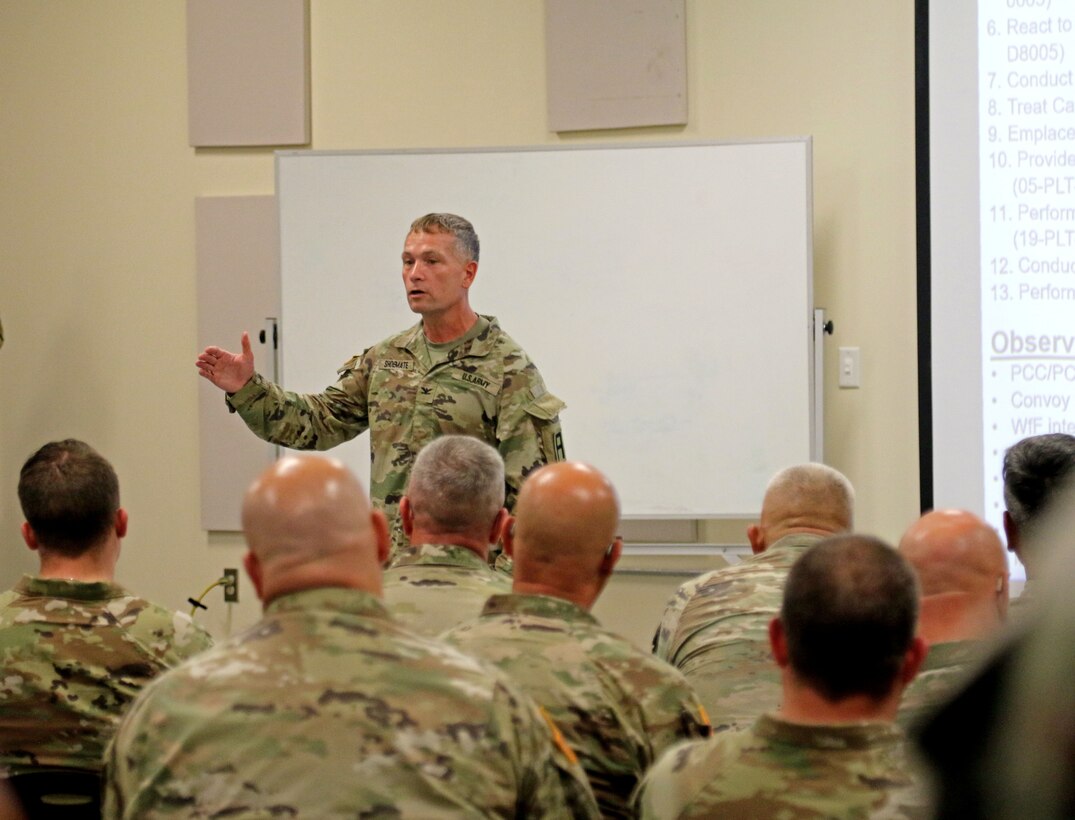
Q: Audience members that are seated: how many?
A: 8